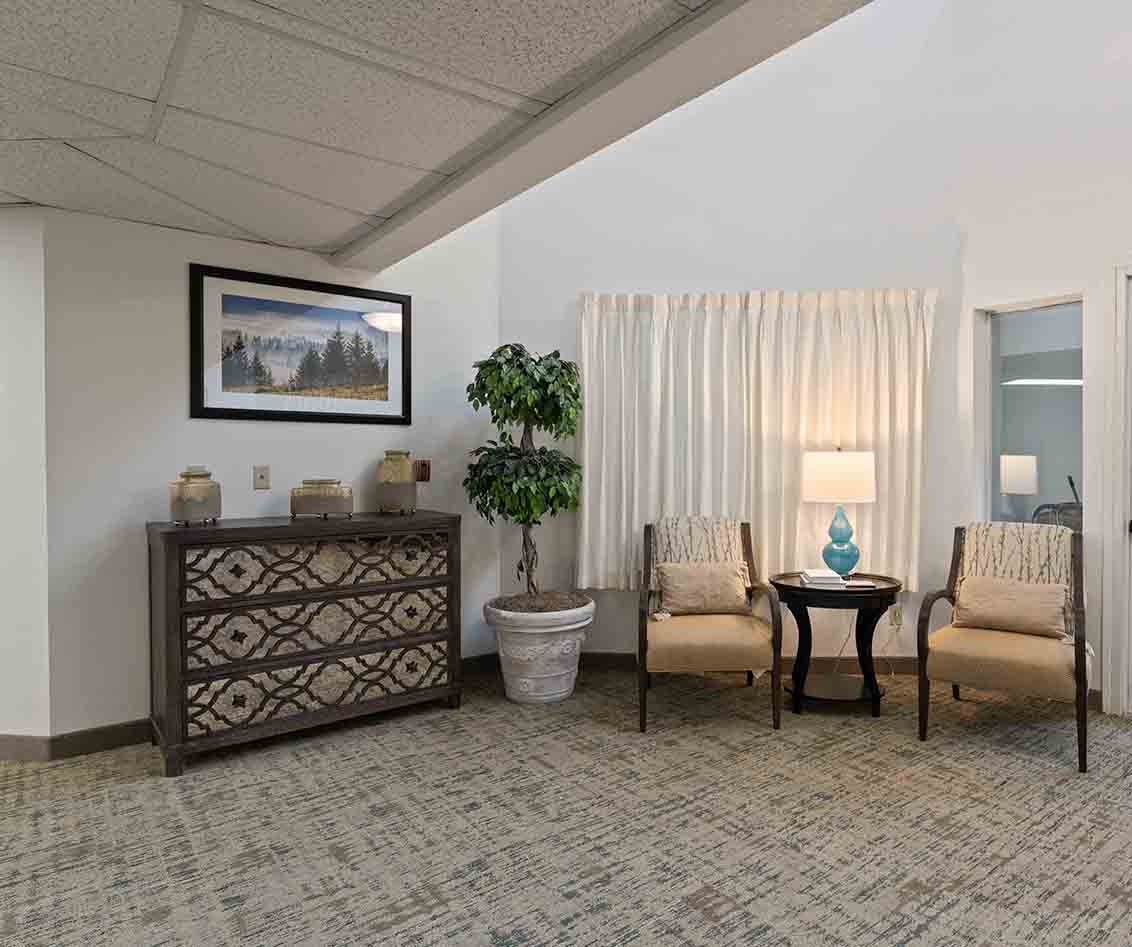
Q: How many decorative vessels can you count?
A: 3